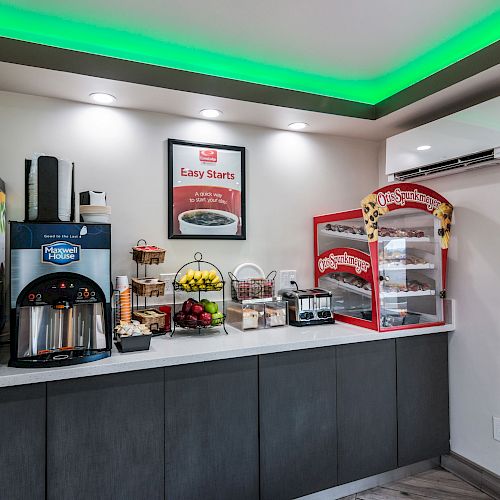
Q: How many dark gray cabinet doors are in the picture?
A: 6